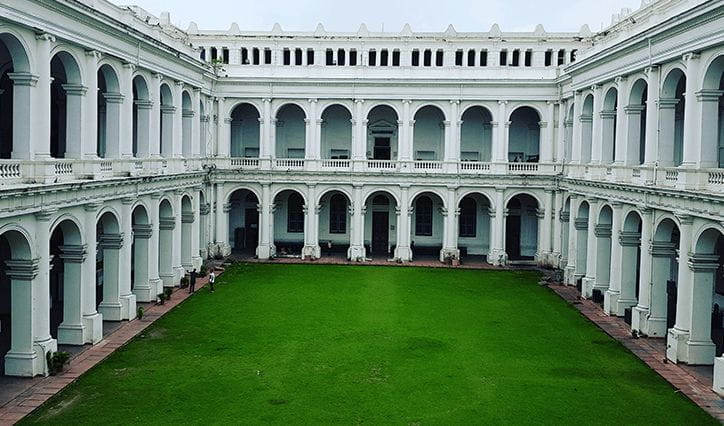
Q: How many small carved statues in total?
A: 0